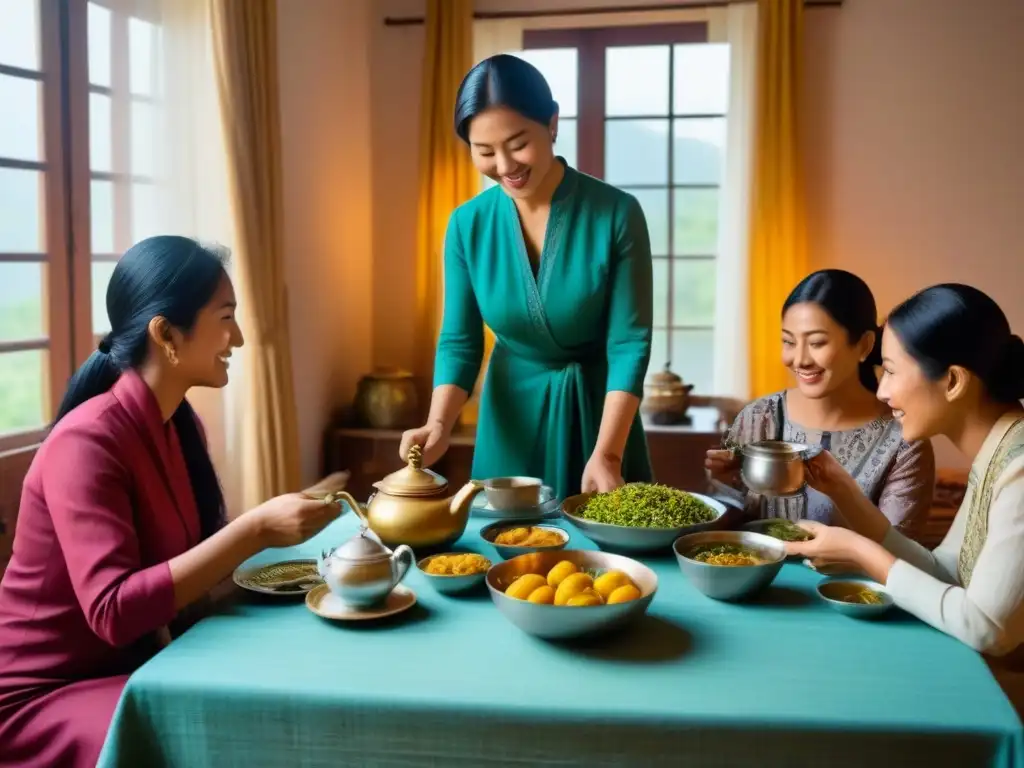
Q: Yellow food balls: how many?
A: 7